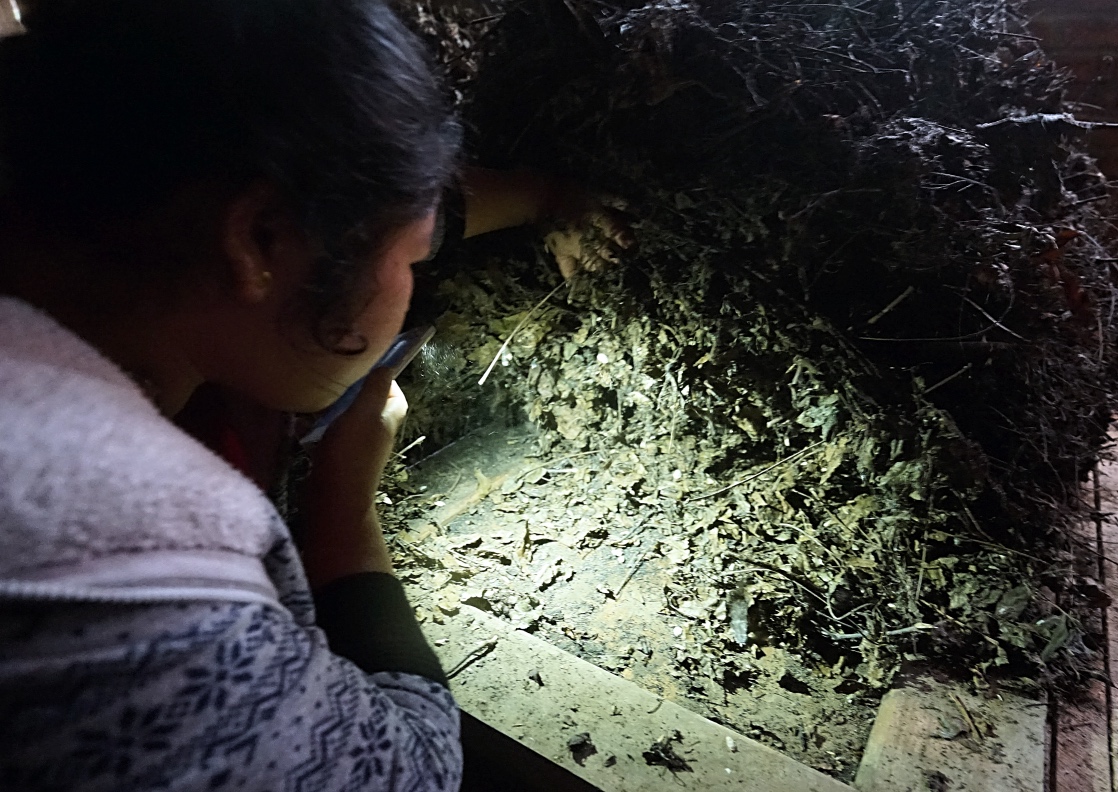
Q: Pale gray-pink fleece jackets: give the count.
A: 1